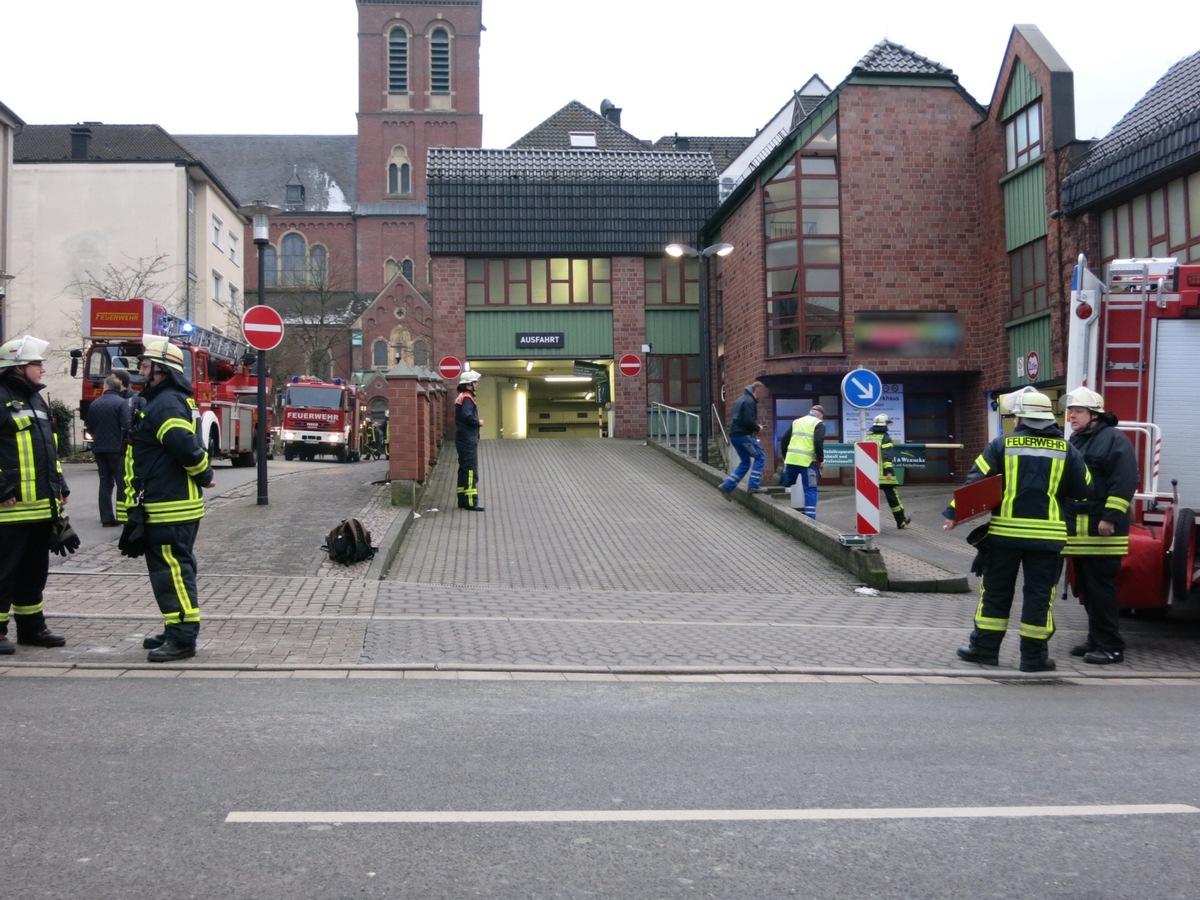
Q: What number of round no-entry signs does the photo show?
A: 3